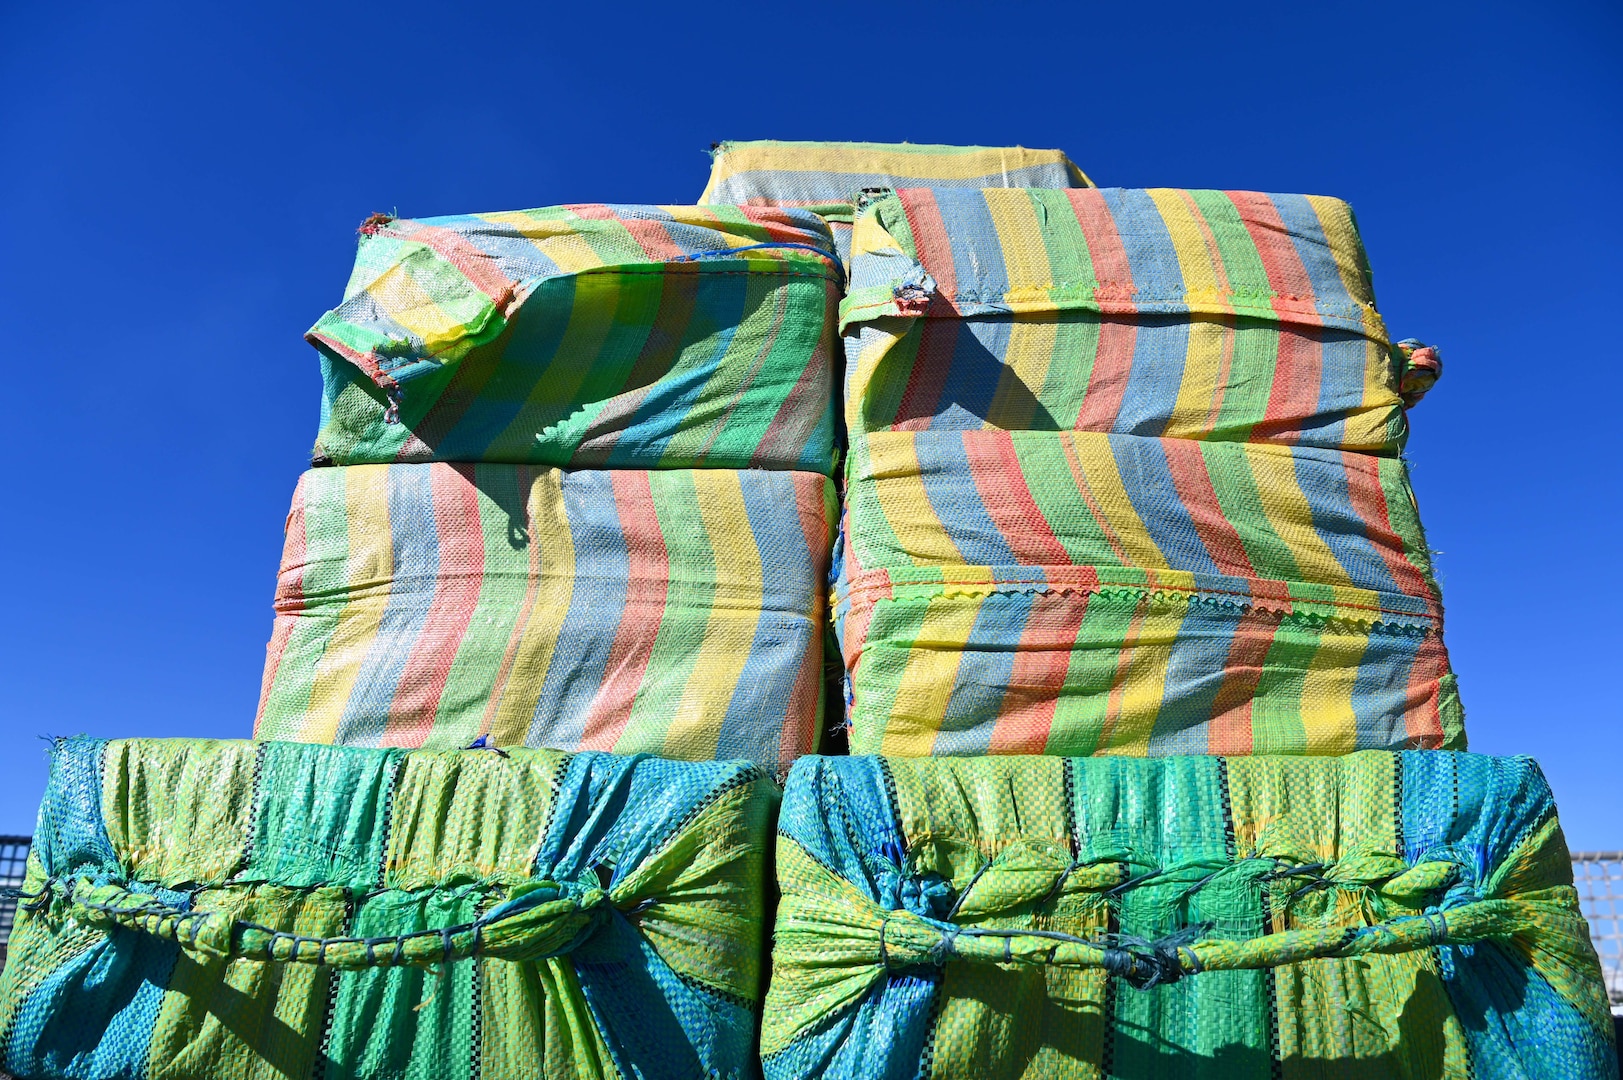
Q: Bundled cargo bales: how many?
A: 7